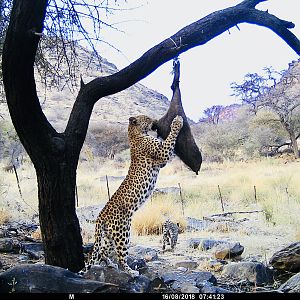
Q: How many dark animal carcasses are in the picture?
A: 1